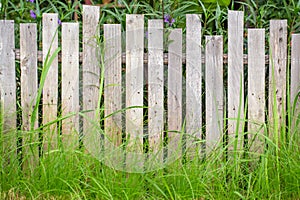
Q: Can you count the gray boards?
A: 15